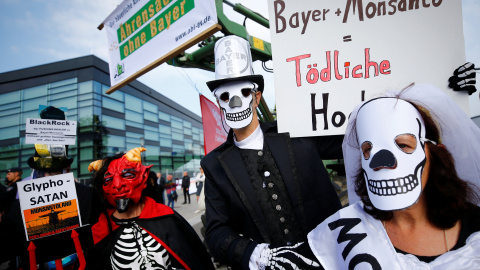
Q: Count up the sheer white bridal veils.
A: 1